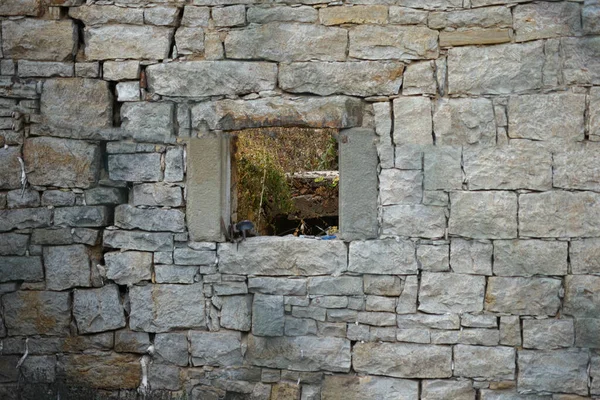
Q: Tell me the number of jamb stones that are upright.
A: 2